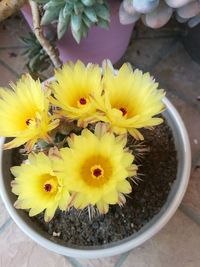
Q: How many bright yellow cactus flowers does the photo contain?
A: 5